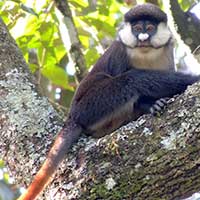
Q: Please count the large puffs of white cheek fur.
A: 2